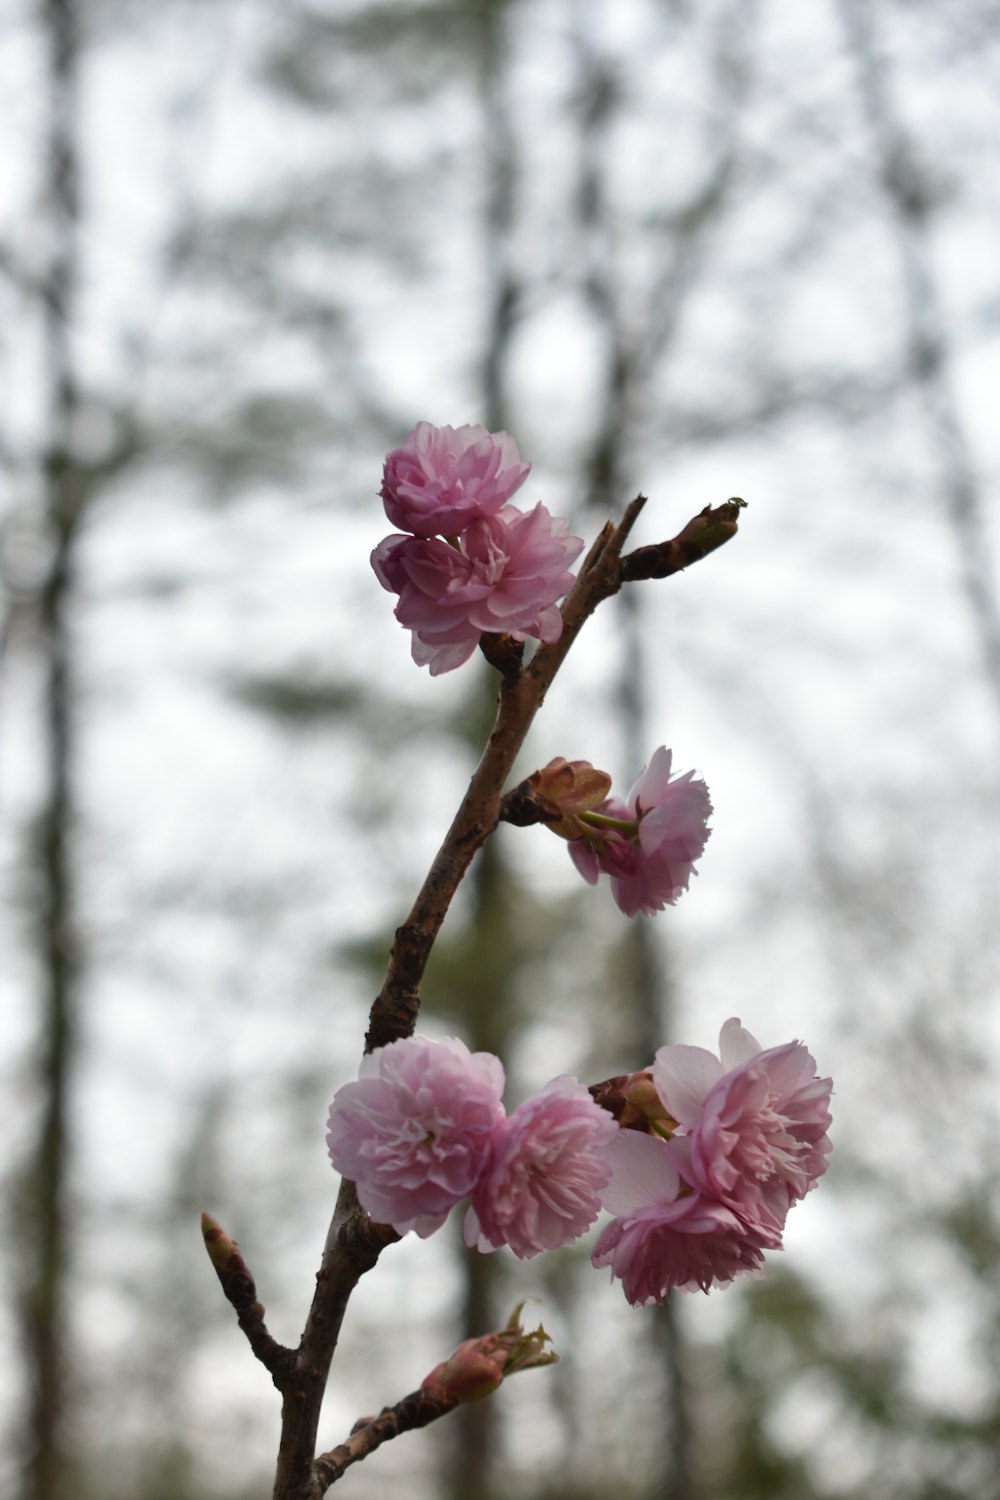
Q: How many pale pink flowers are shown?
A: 7